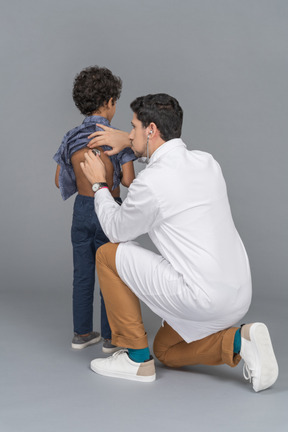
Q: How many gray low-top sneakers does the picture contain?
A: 2